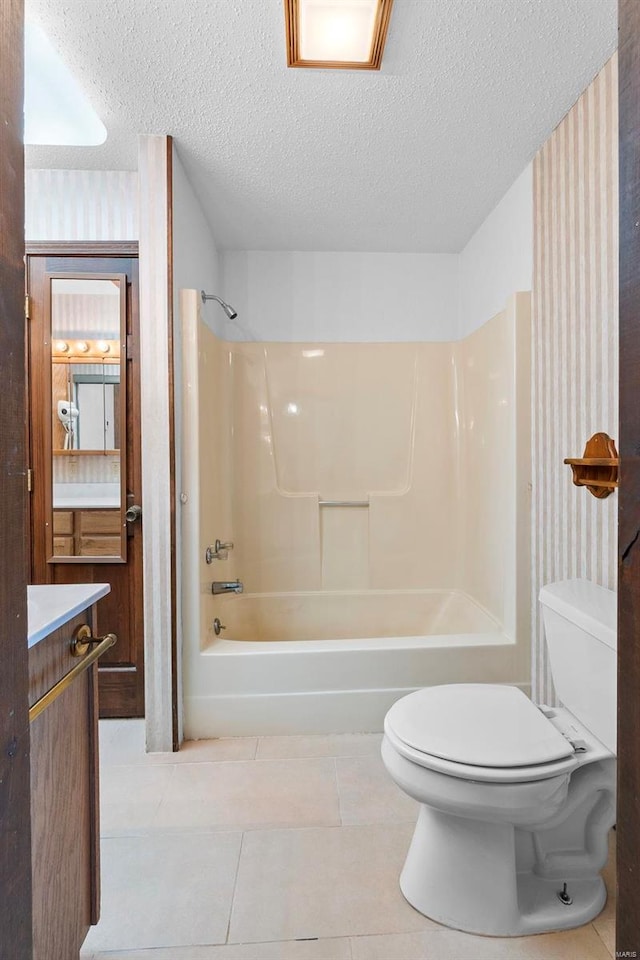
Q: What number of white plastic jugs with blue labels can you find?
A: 0